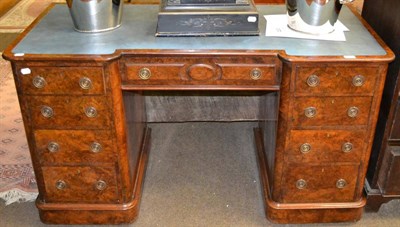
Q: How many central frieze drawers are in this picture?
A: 1